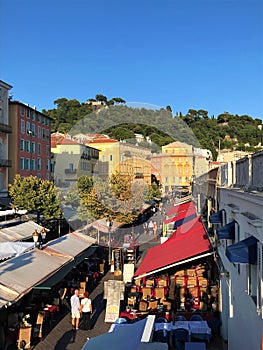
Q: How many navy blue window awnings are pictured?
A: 3